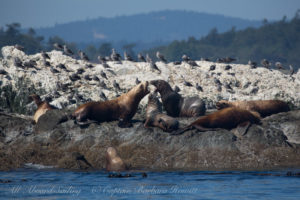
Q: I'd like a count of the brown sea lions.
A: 5